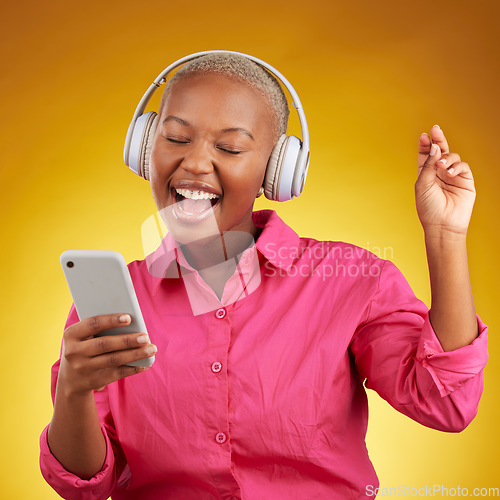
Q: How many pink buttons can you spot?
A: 3